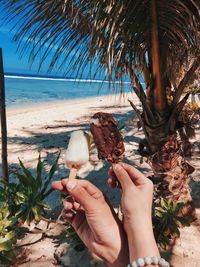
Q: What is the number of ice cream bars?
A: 2